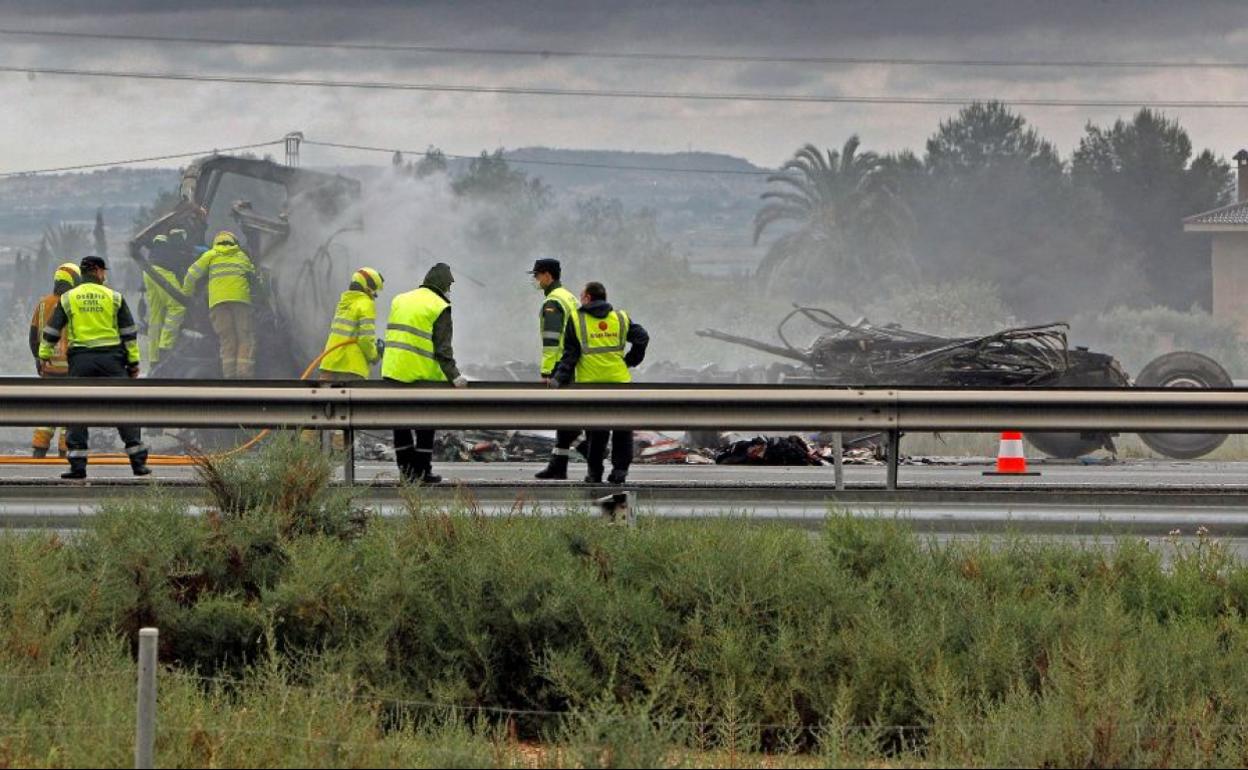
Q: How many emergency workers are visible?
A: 8